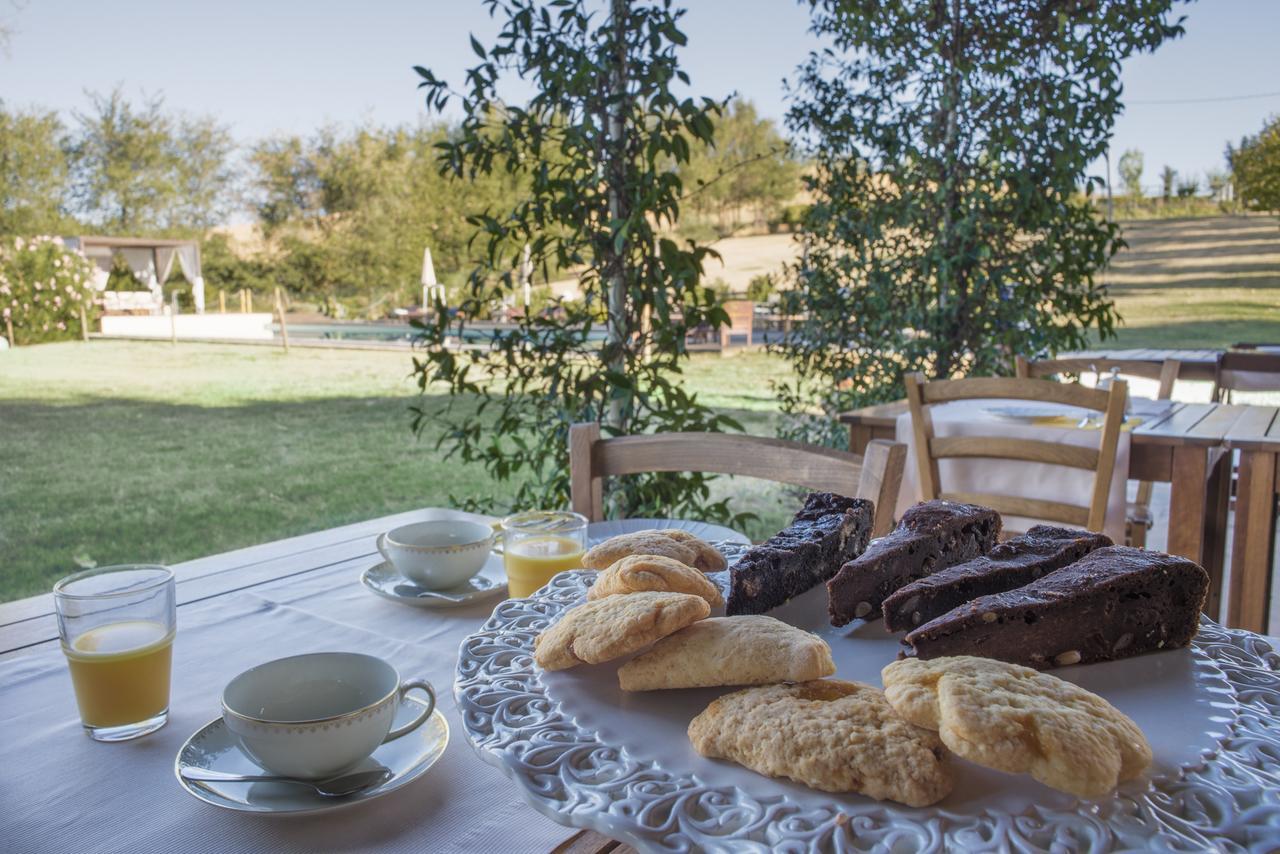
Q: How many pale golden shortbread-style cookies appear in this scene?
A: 6